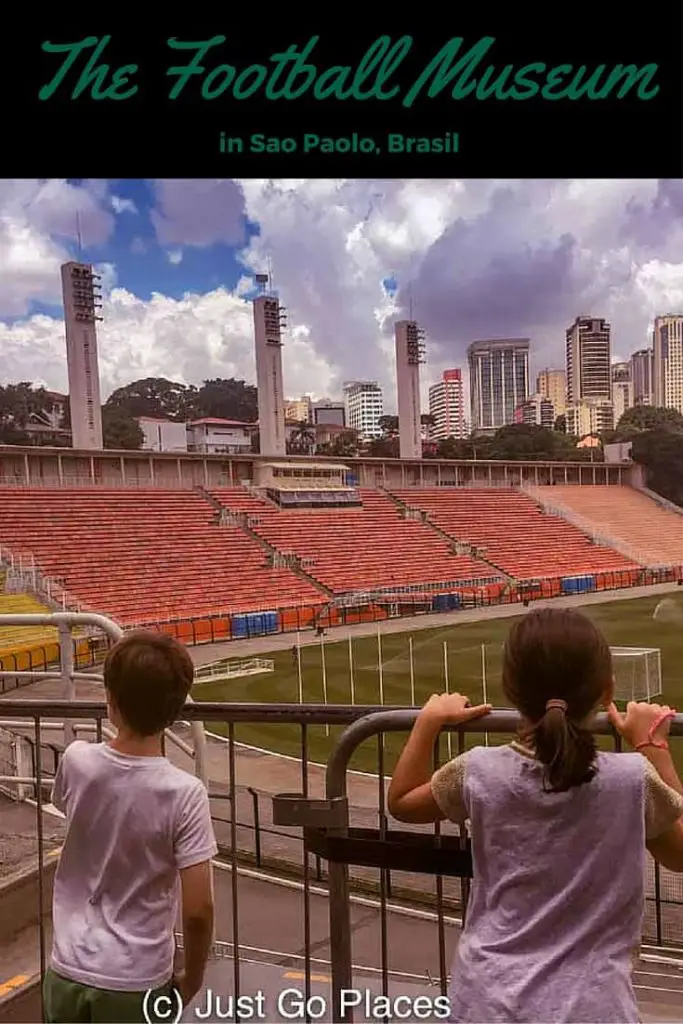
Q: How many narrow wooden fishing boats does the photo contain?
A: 0